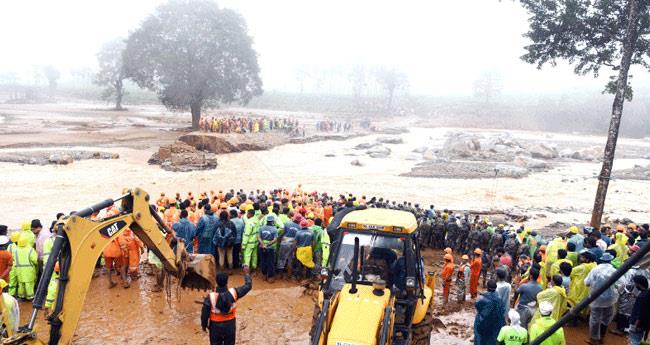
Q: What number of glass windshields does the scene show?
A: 1